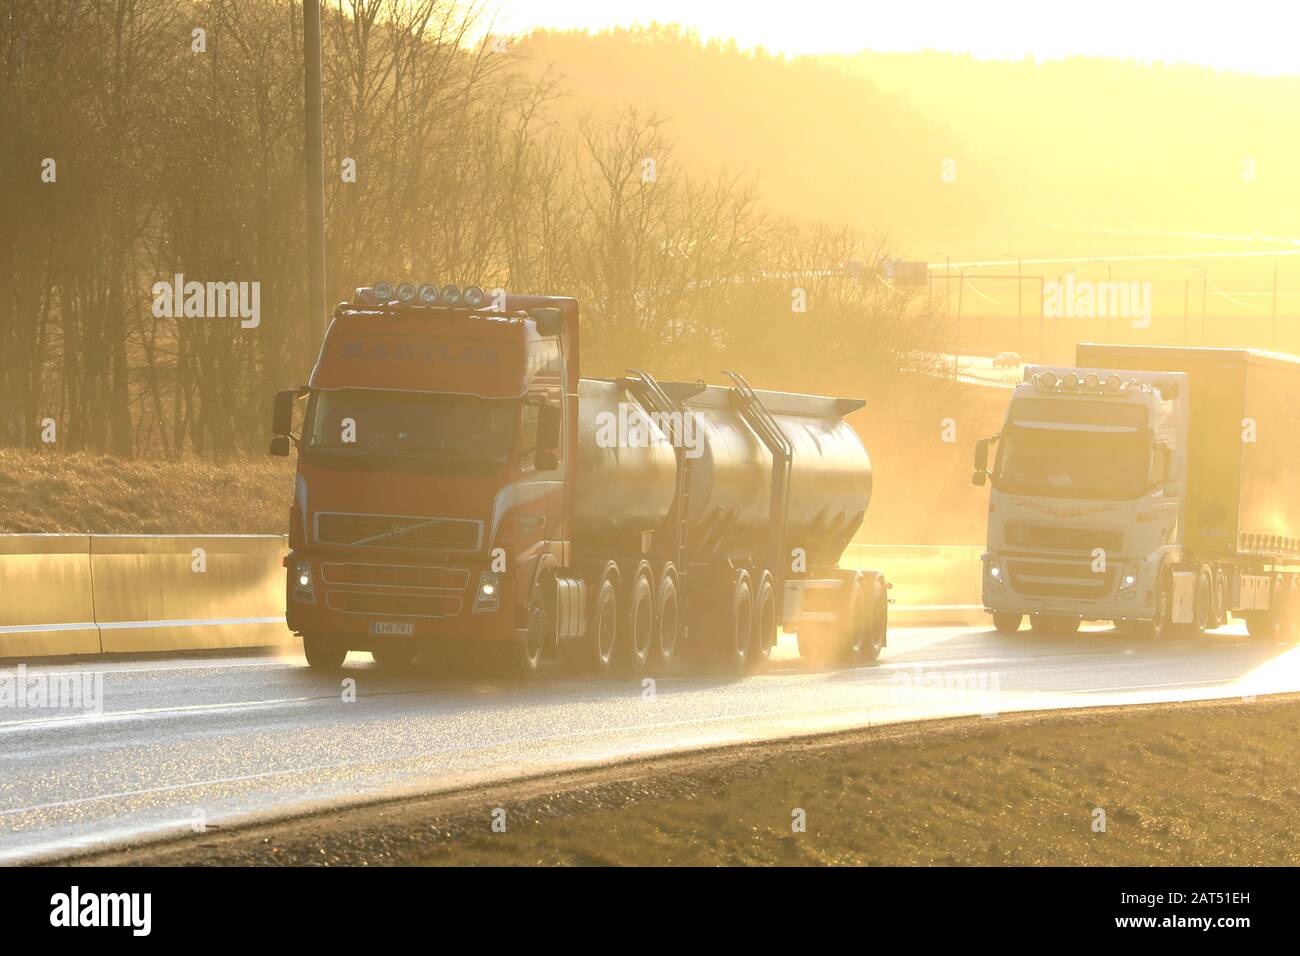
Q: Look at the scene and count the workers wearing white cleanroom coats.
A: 0